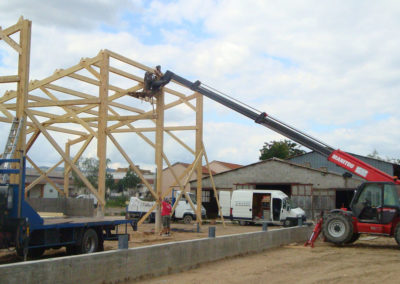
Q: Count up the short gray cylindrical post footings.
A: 4